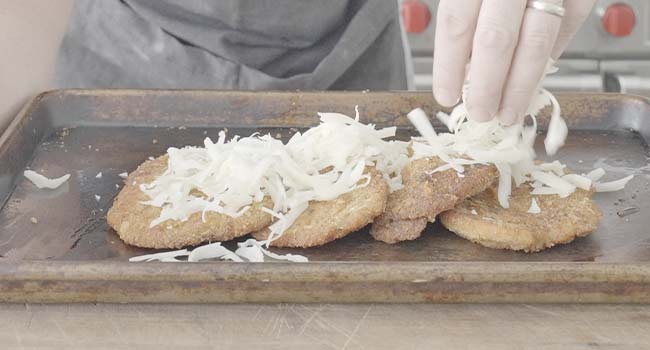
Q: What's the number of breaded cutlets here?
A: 4